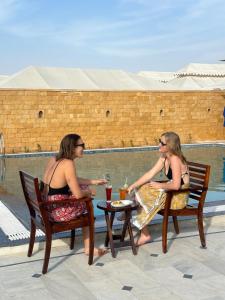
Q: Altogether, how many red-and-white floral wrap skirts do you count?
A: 1